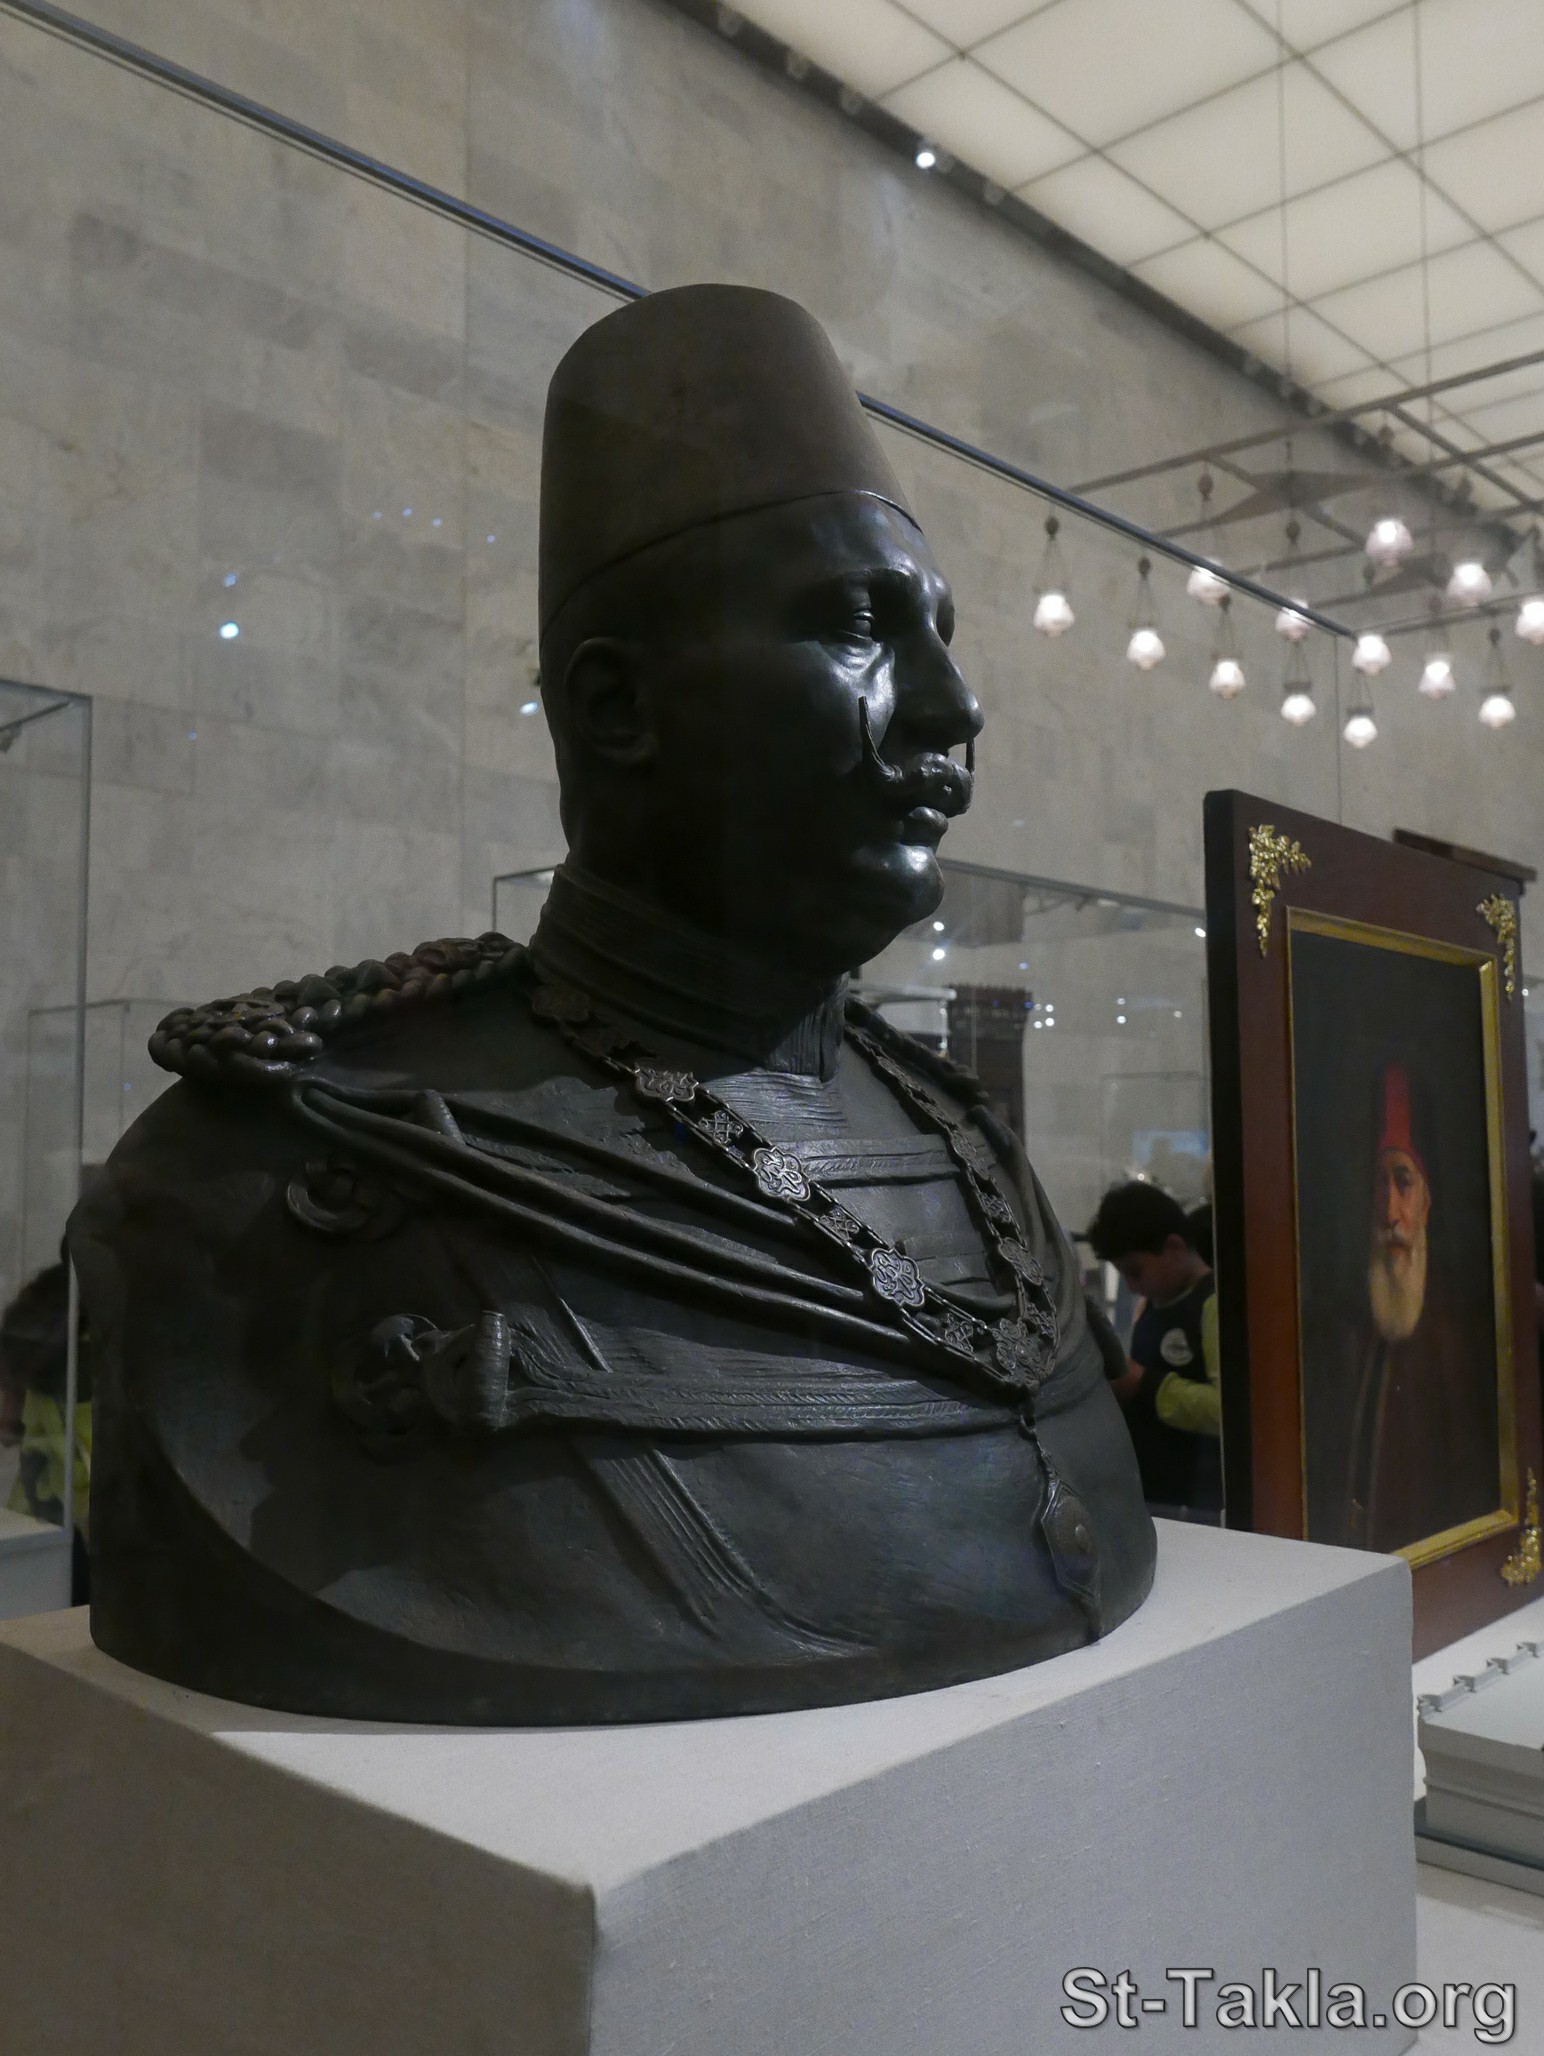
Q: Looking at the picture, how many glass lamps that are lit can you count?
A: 13